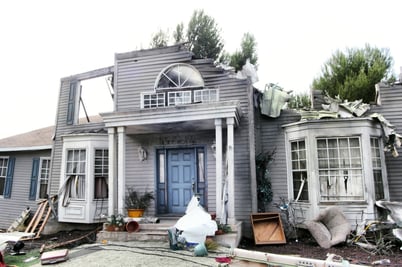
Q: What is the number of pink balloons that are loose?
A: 0